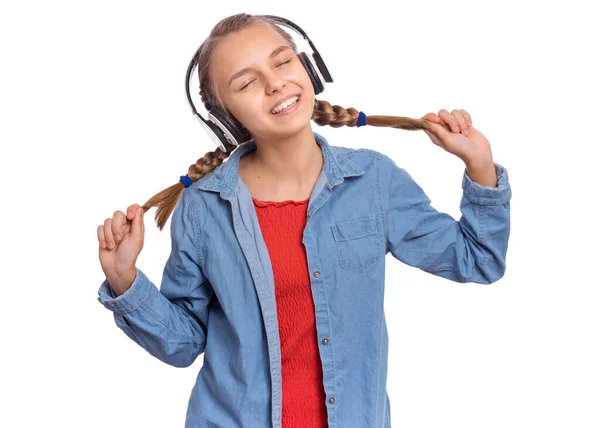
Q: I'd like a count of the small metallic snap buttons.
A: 3